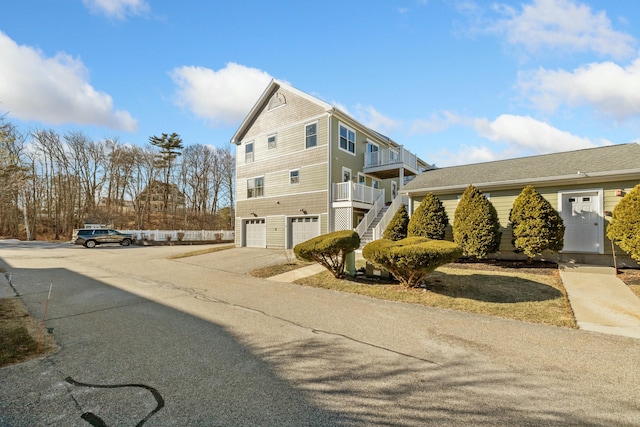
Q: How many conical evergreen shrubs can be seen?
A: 5